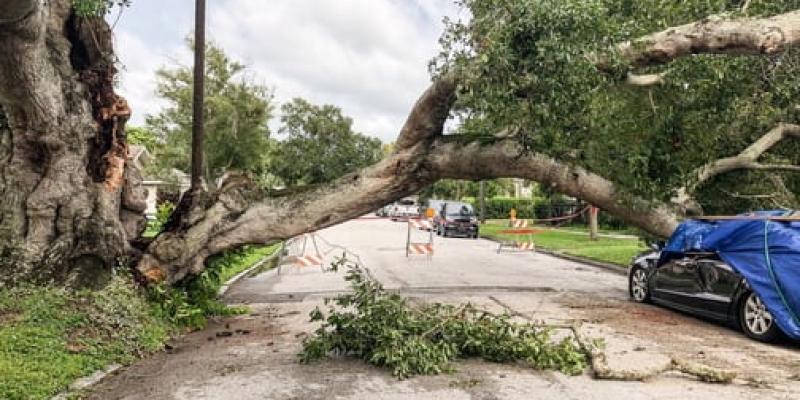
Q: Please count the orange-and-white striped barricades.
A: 3